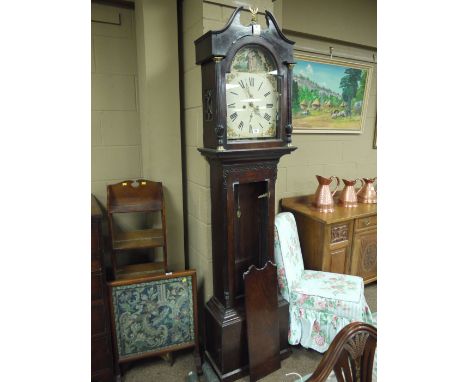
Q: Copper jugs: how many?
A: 3